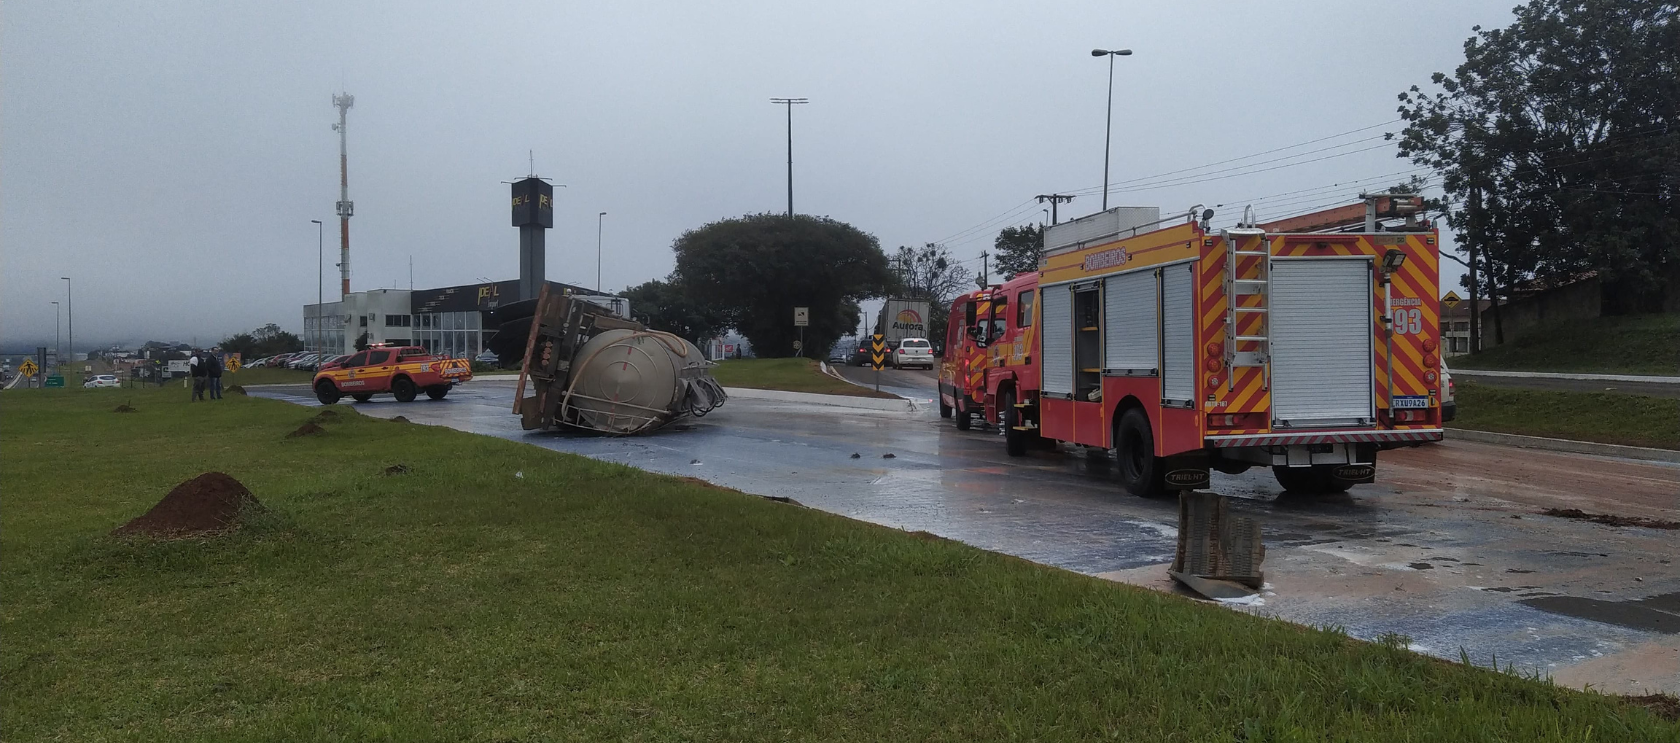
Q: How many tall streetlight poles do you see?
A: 6